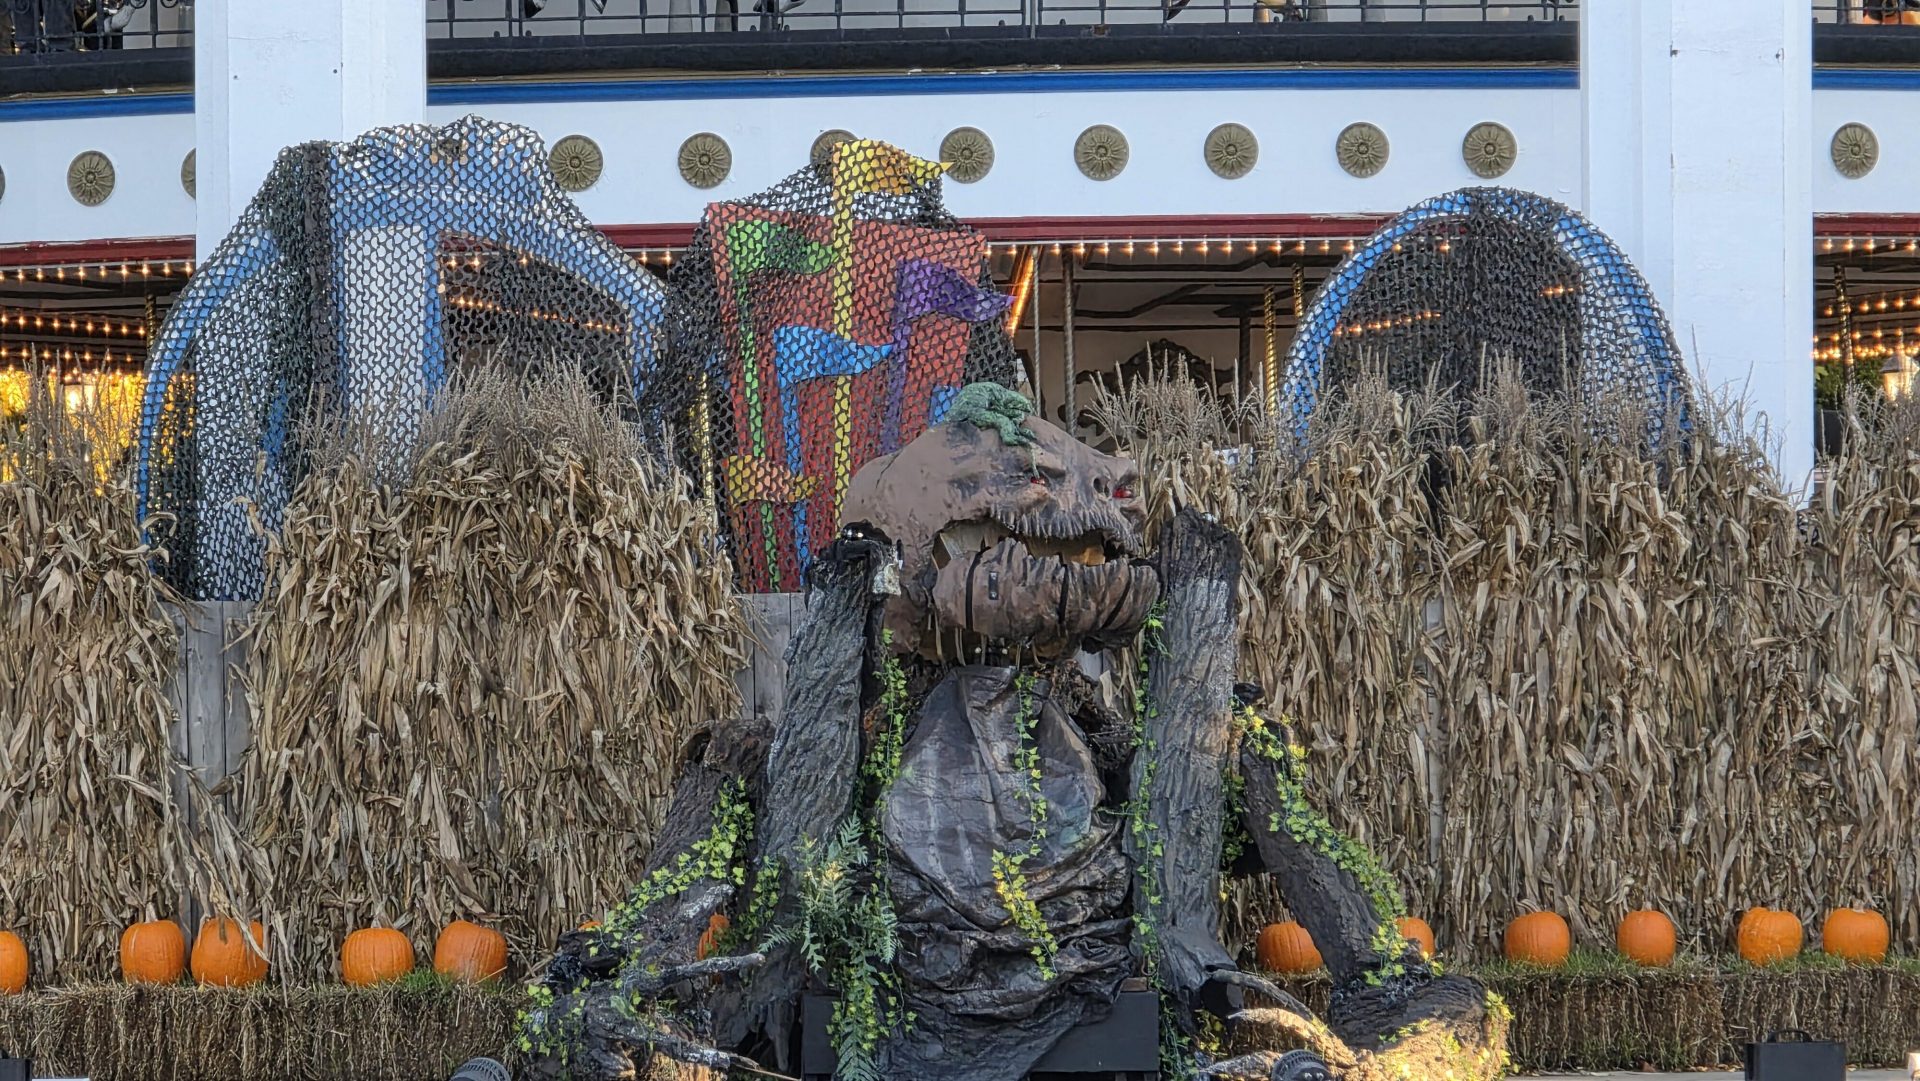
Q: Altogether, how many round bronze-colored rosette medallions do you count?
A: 12